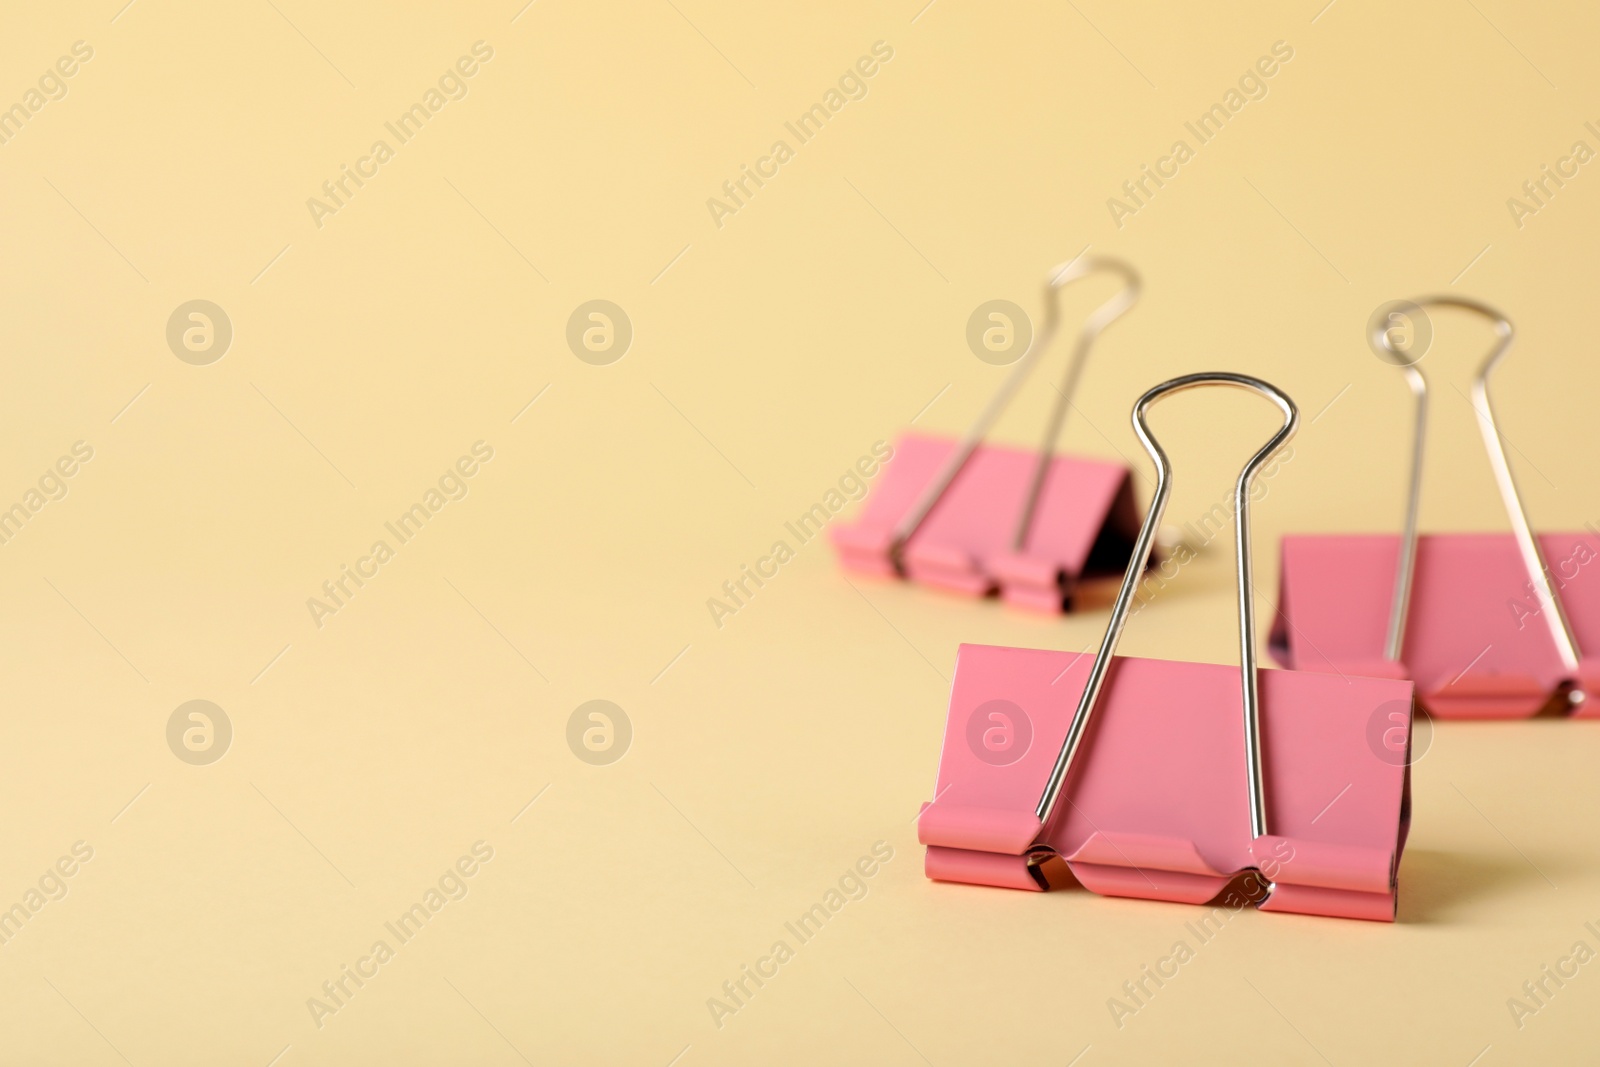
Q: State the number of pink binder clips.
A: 3